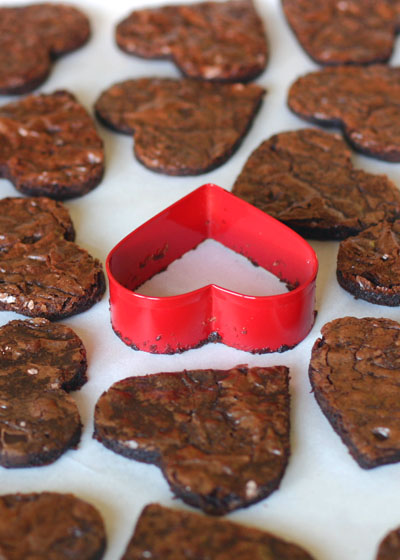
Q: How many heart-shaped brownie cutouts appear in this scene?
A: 15